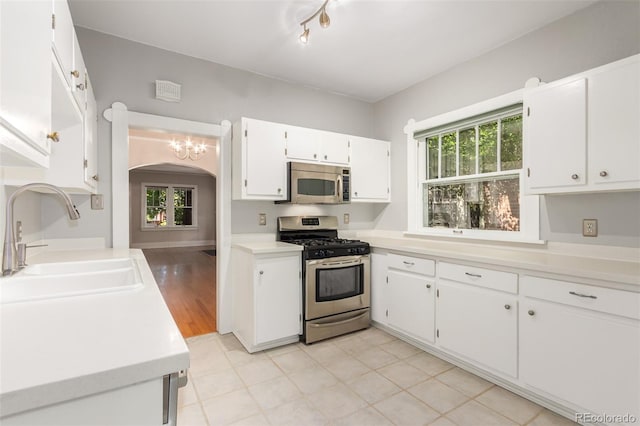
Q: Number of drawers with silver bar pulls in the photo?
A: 3